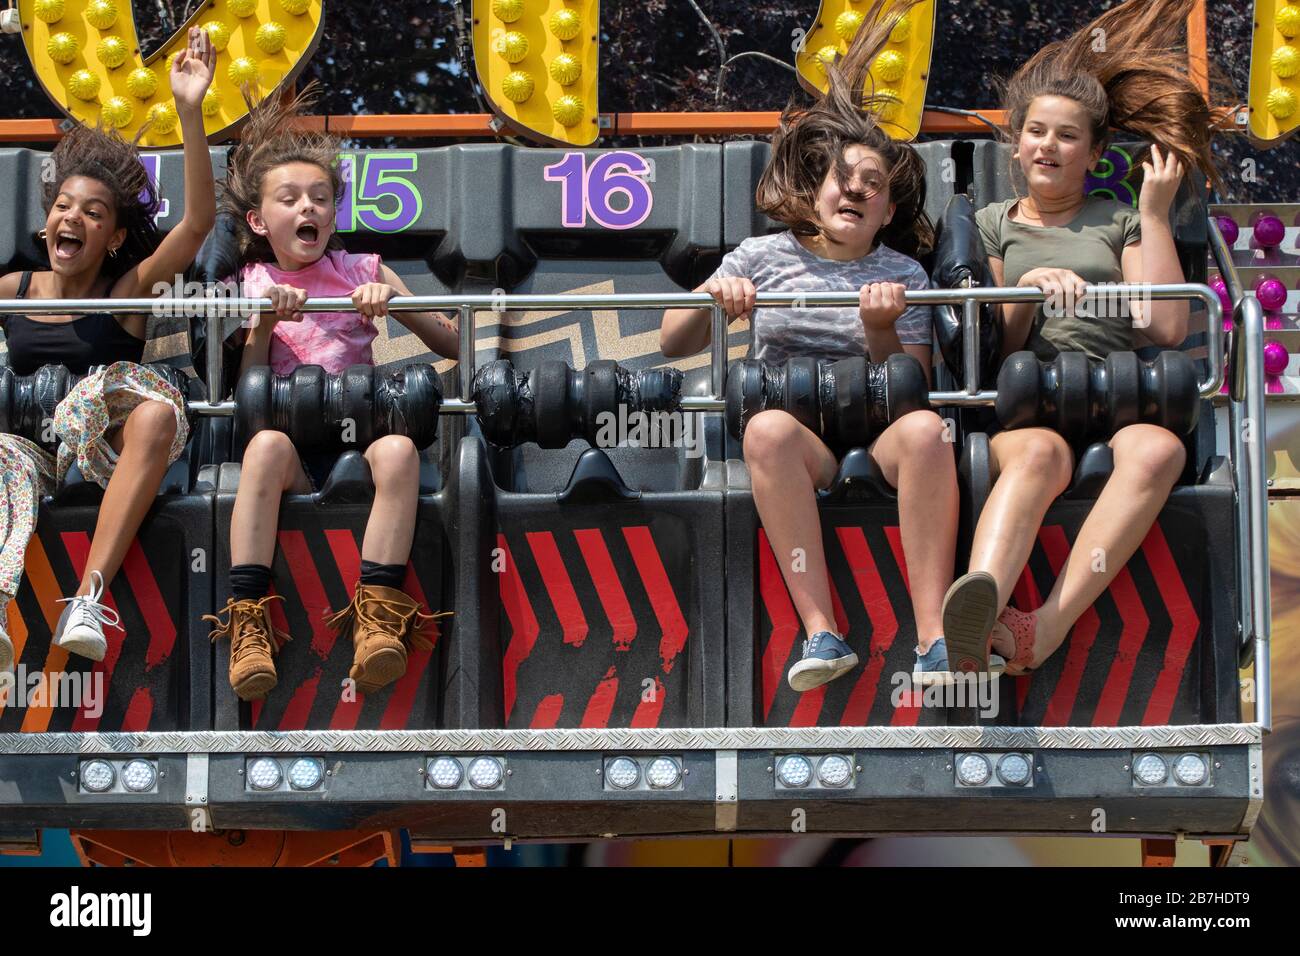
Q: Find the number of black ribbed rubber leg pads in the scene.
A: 5